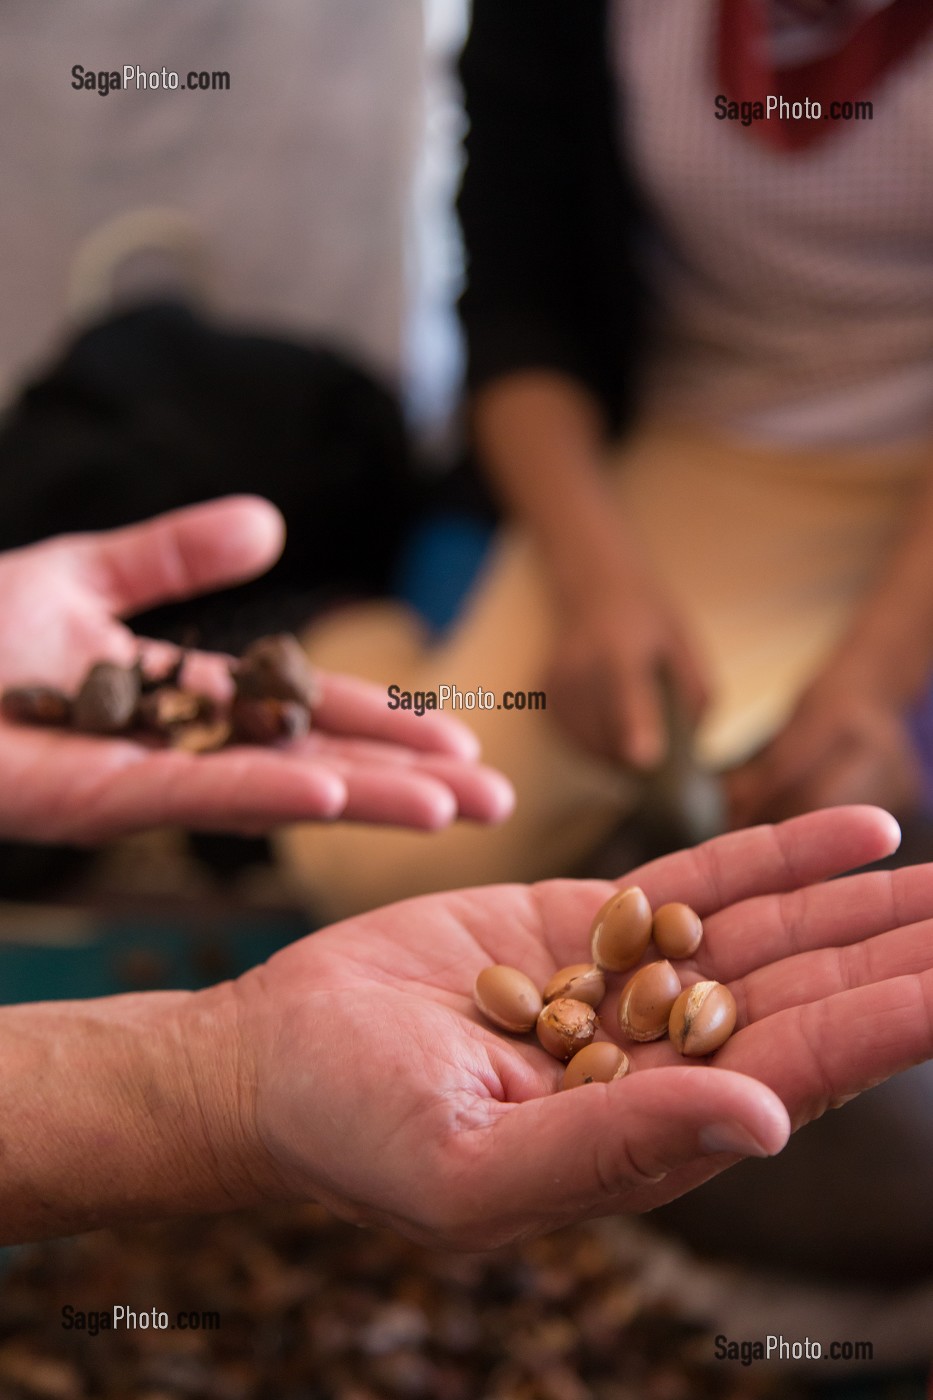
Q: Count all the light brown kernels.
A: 8